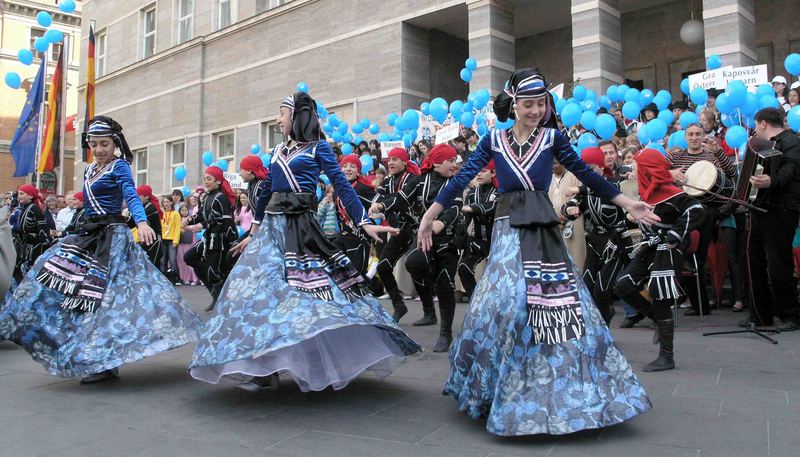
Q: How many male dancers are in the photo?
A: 11